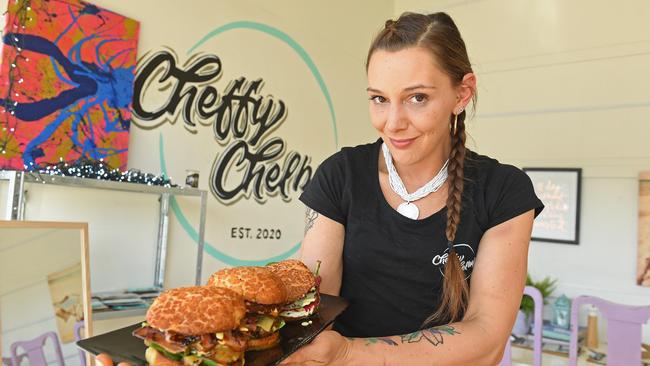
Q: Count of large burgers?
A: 3